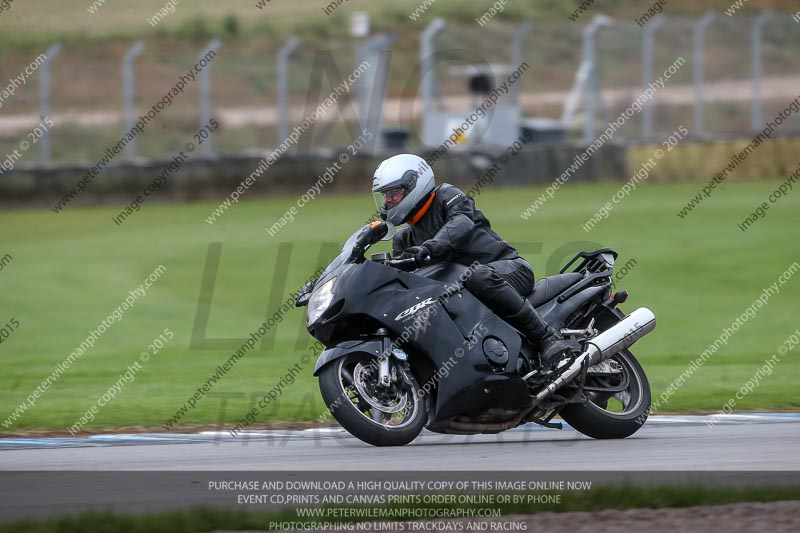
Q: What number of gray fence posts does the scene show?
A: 11